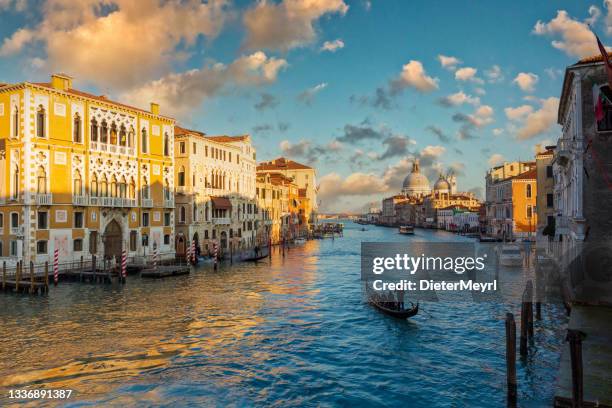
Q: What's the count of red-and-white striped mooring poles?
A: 6